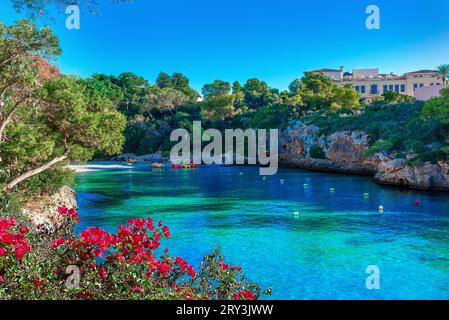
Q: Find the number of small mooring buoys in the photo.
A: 9